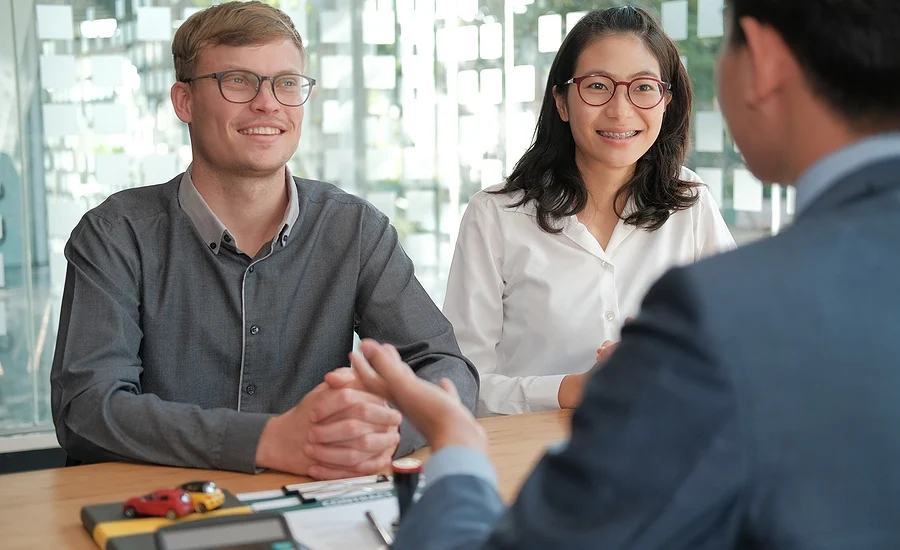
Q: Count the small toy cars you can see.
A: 2